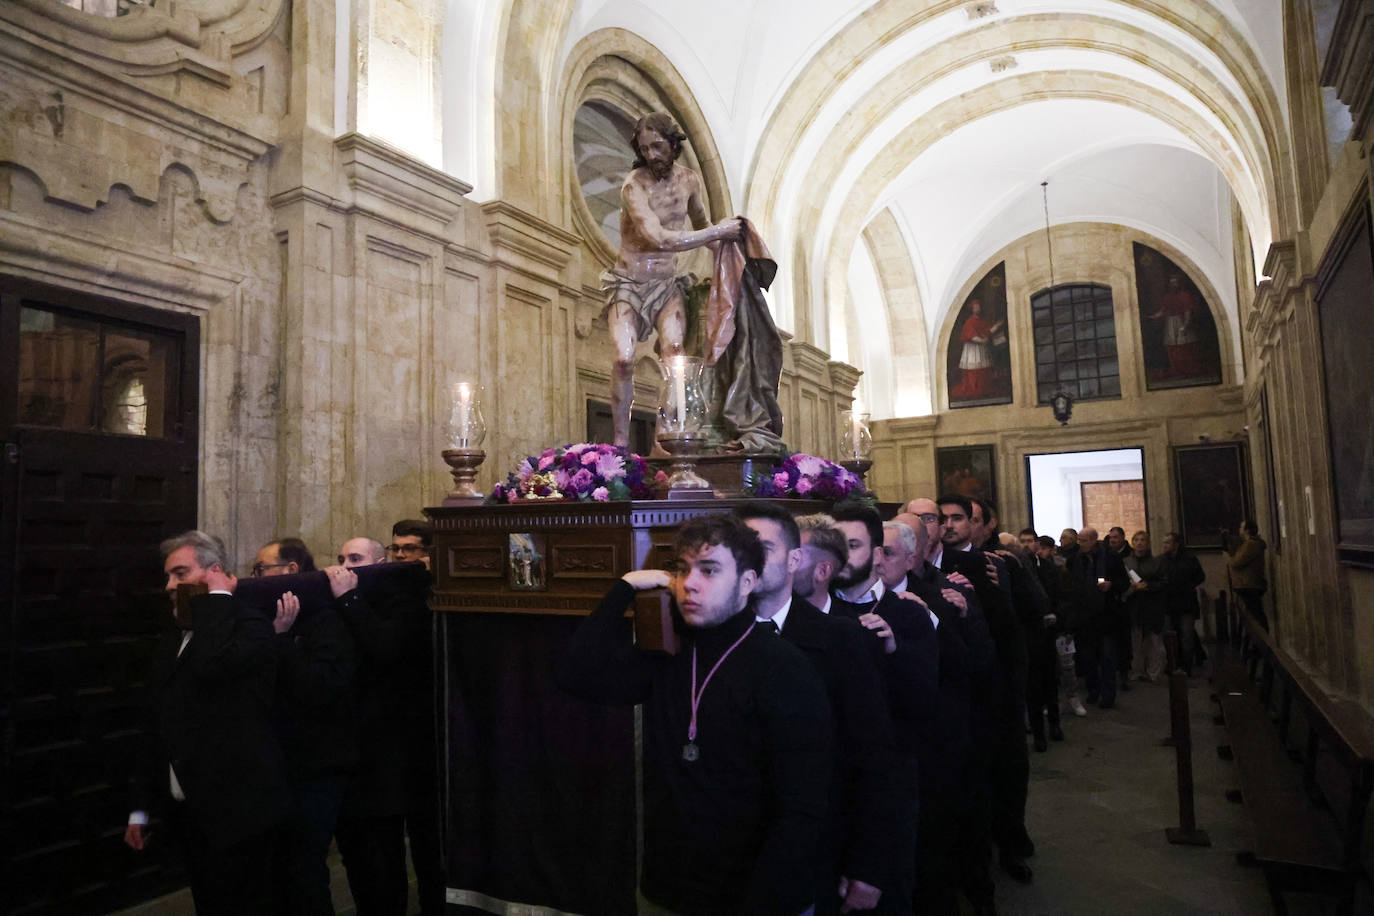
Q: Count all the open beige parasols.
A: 0